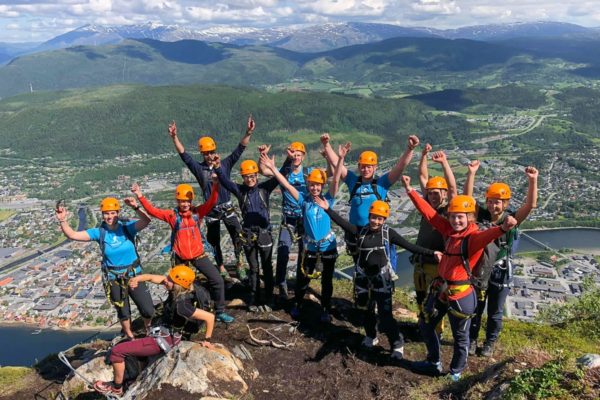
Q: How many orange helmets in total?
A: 12